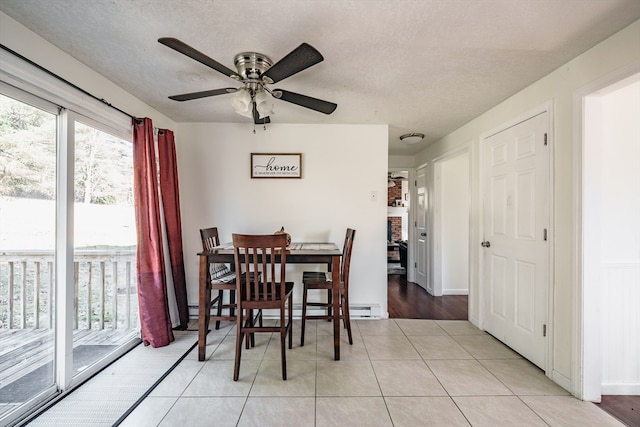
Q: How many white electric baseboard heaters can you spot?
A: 1